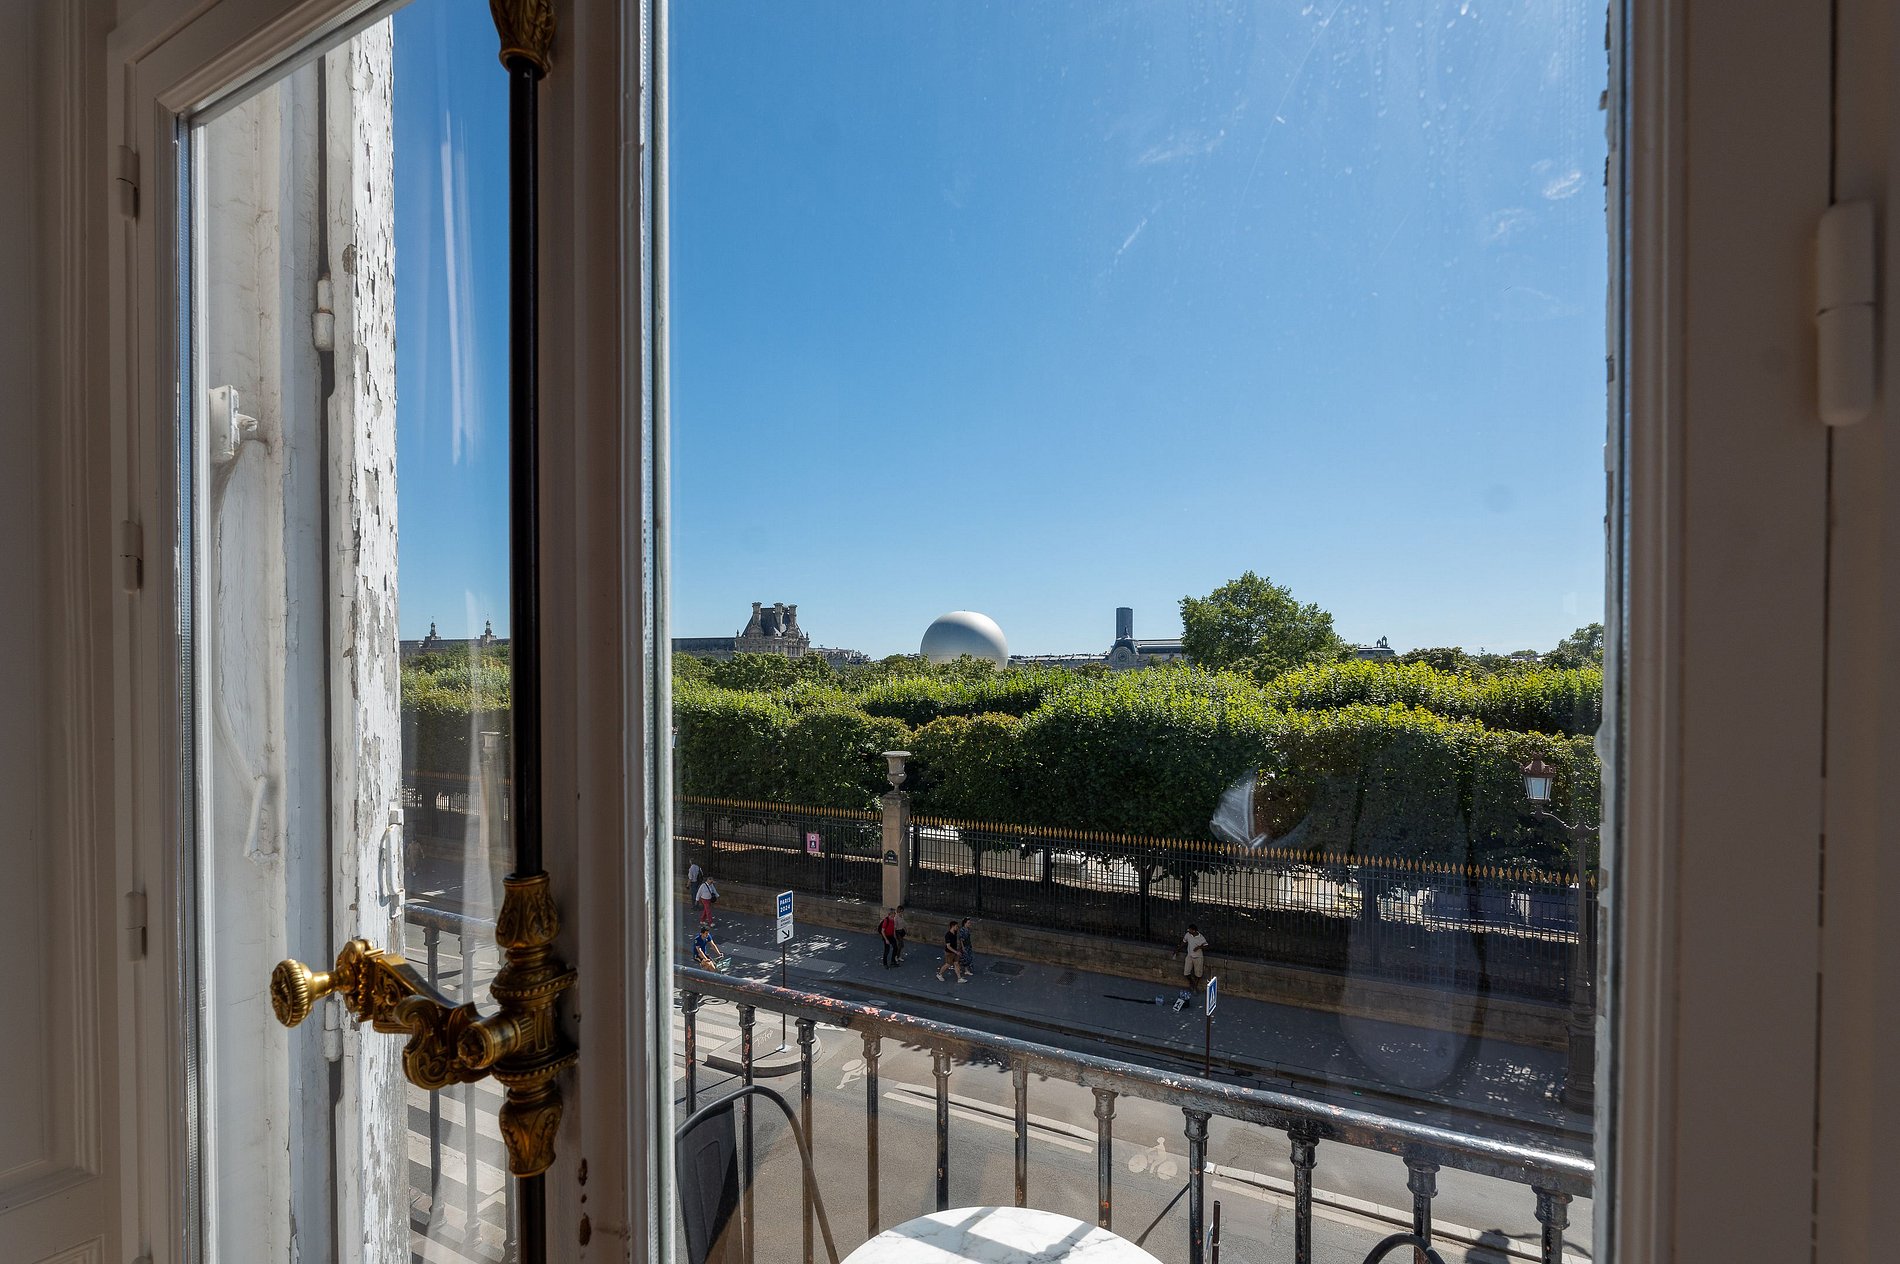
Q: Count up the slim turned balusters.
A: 14